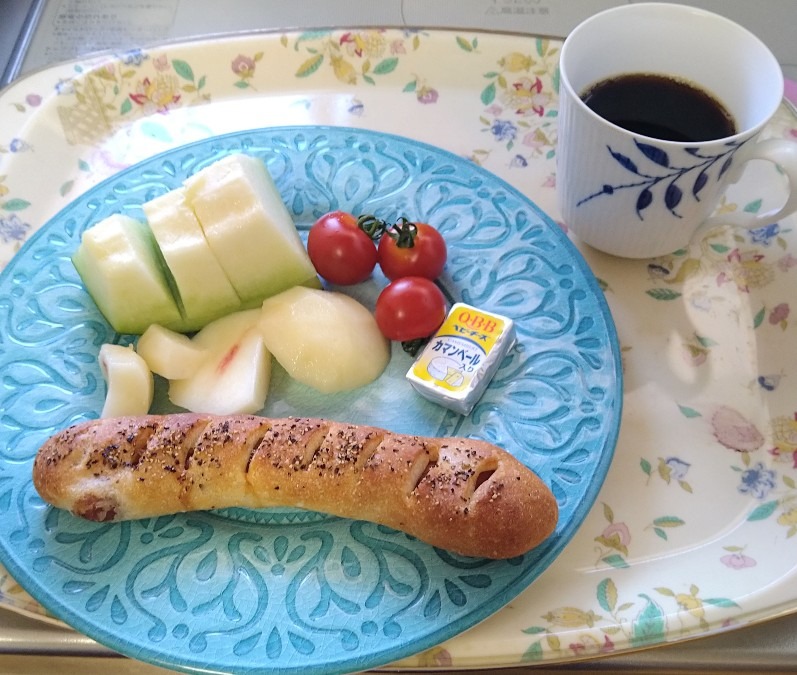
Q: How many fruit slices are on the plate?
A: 7